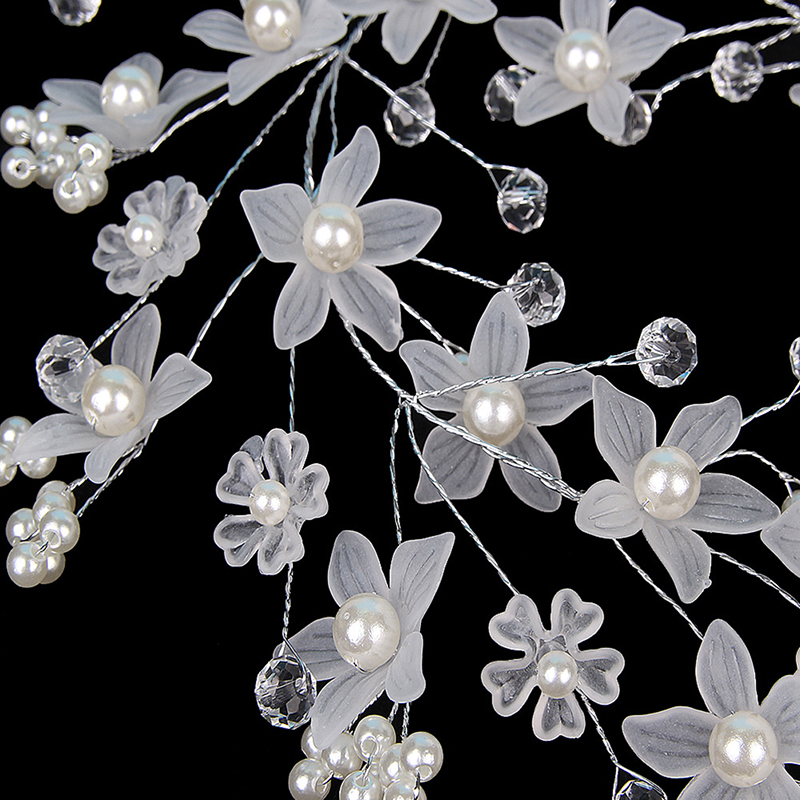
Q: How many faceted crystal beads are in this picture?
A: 12